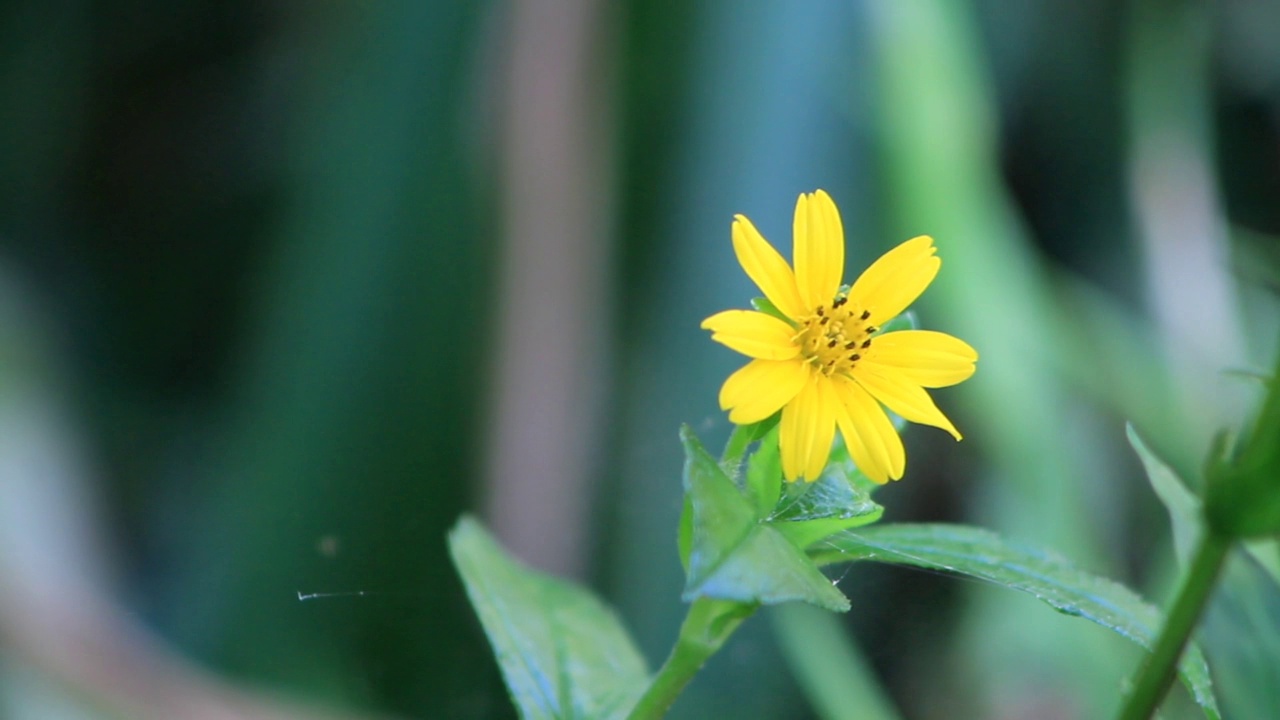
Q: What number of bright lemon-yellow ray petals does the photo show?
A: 9